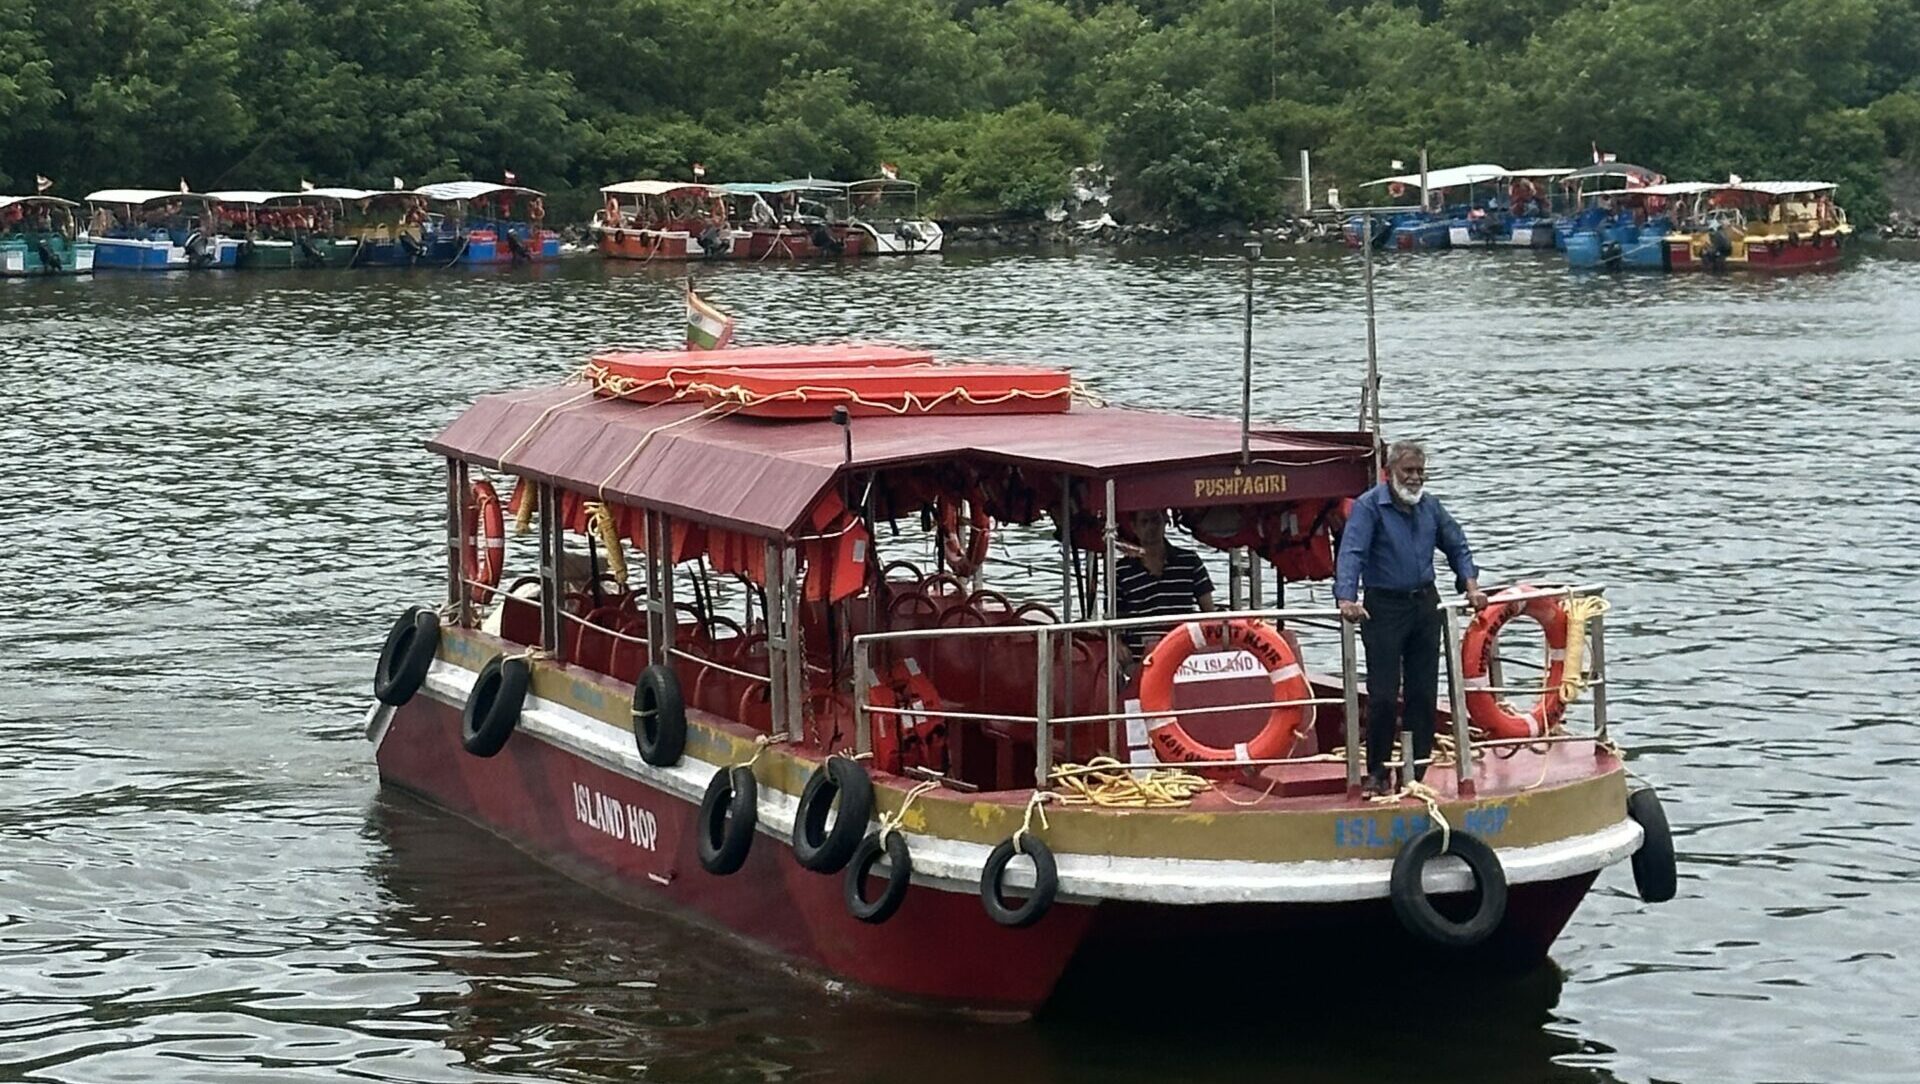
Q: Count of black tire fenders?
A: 9